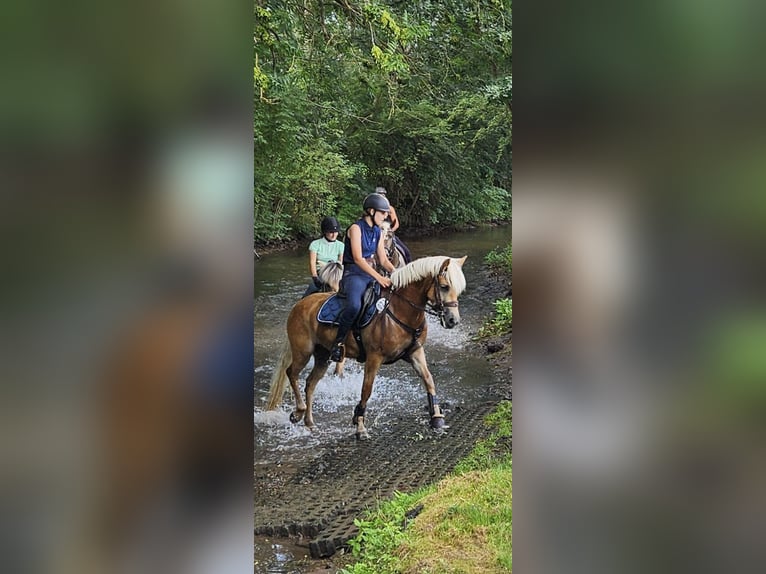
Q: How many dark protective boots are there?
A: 2